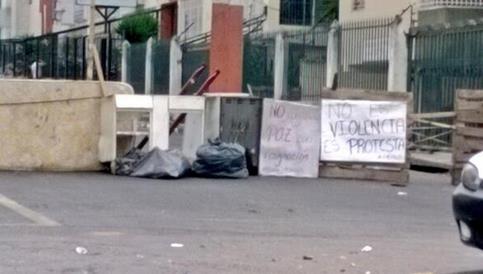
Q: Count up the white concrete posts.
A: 6